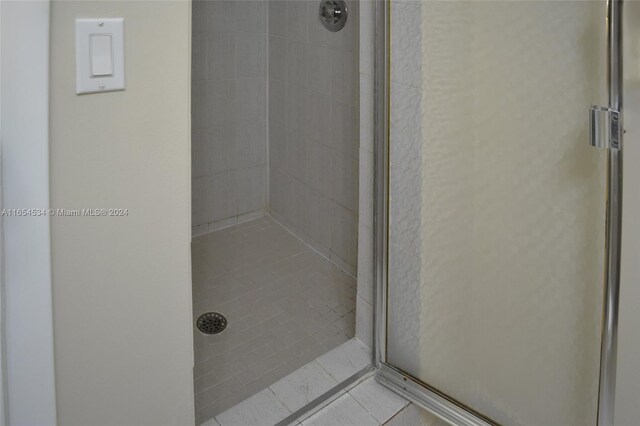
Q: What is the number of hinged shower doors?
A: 1